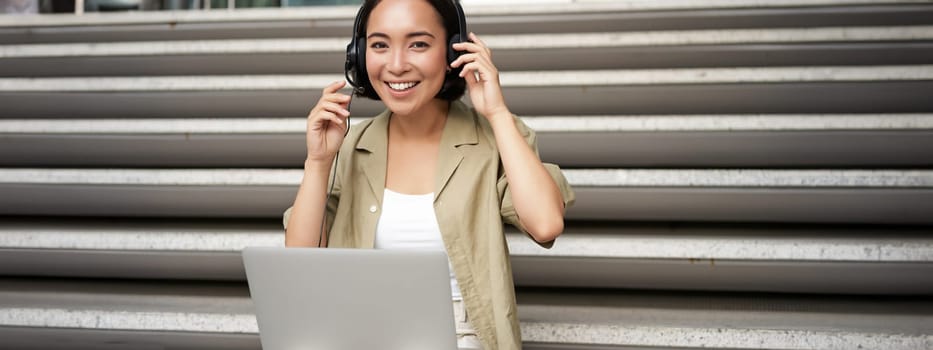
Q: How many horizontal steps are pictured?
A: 7